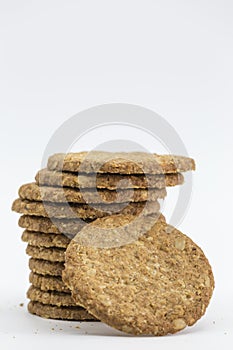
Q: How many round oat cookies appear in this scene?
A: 12